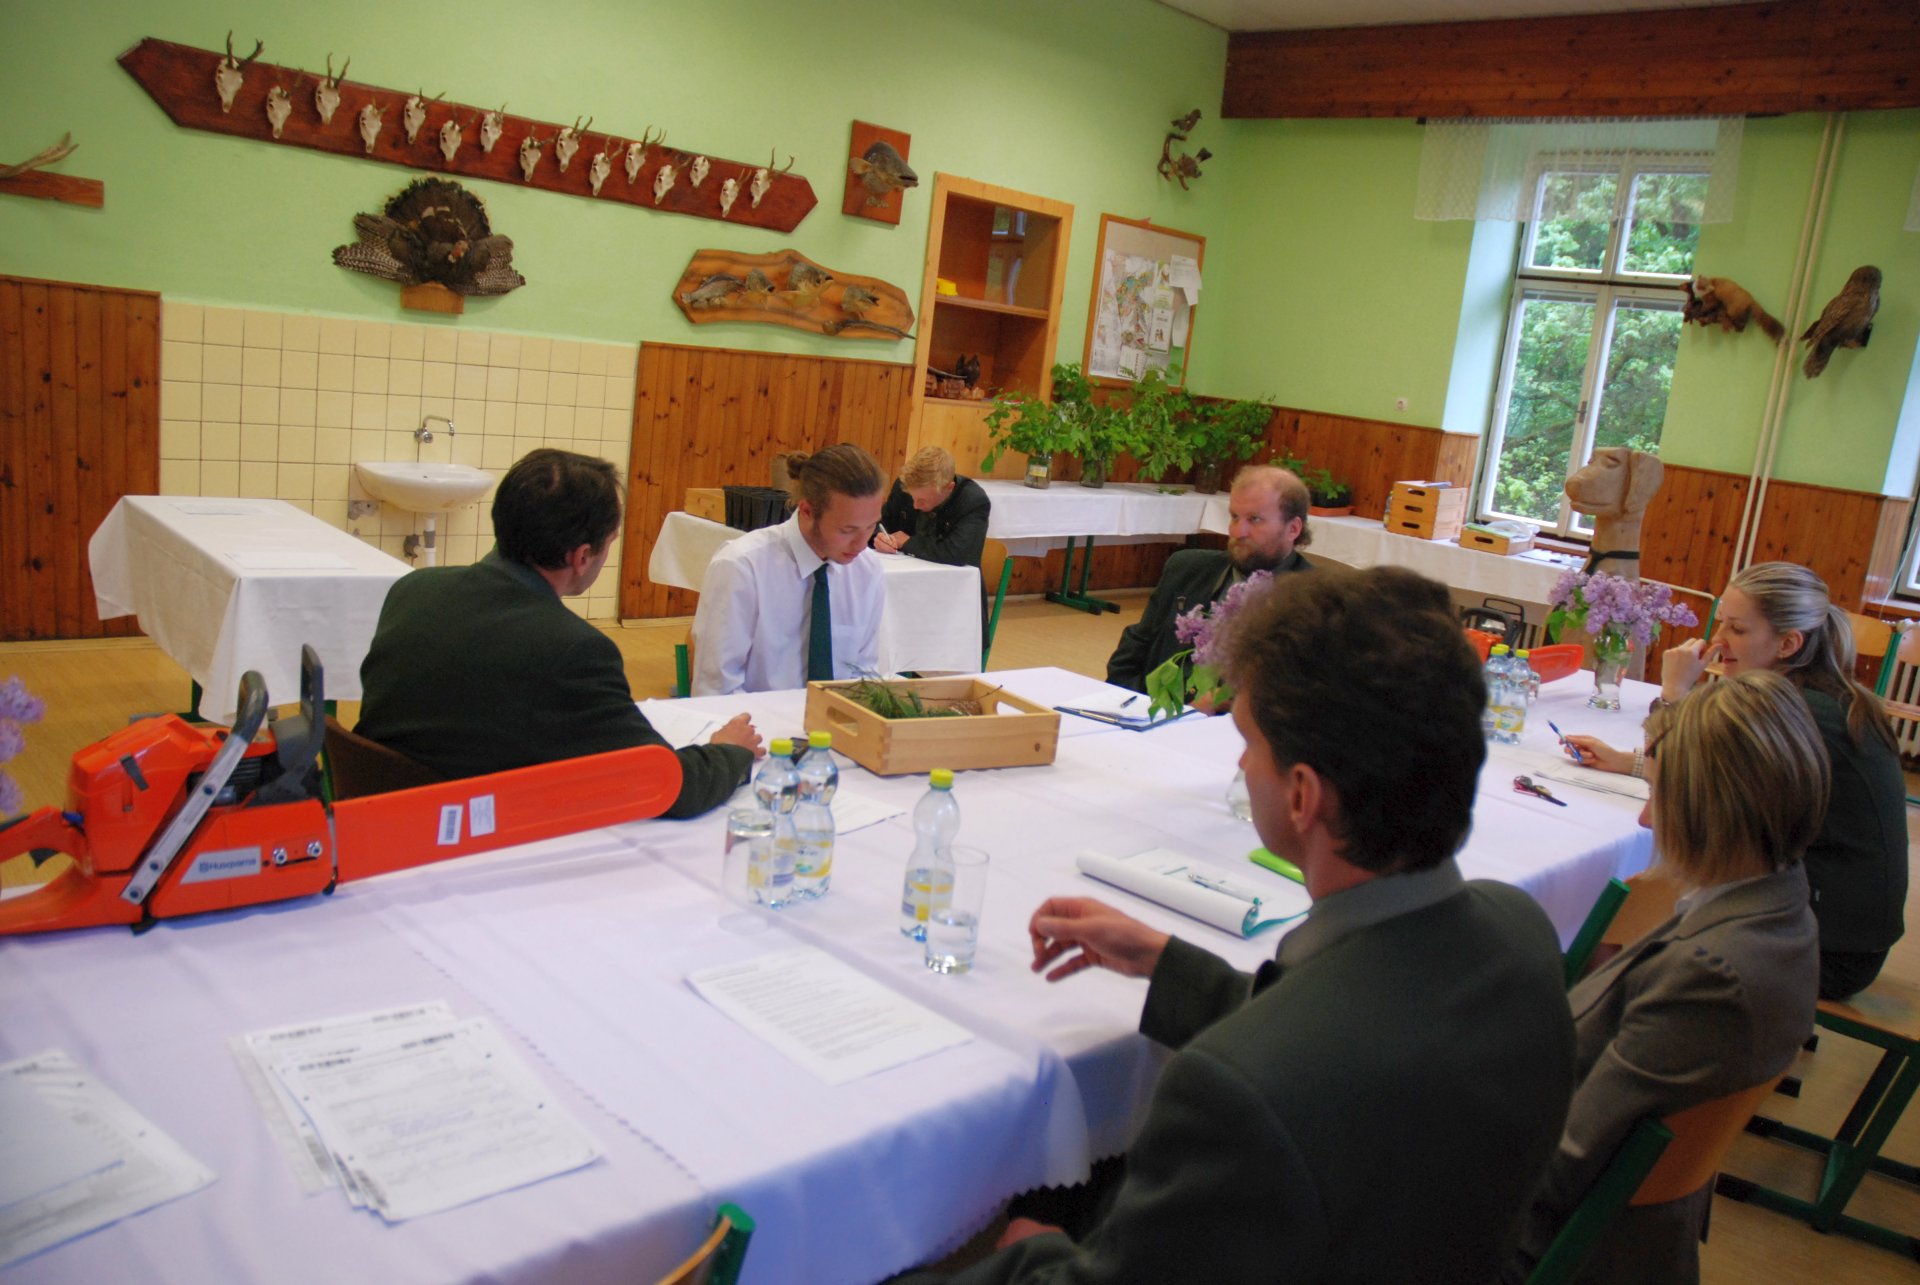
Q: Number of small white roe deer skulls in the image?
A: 15